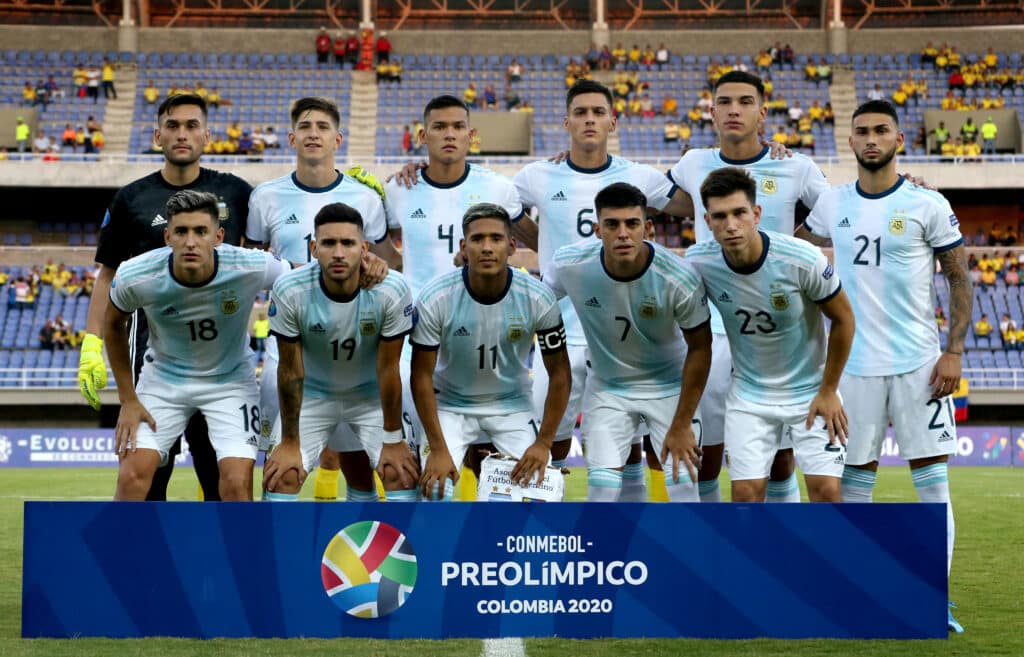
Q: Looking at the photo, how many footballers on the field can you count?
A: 11